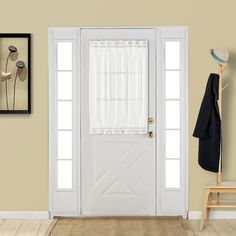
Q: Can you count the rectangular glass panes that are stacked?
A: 10